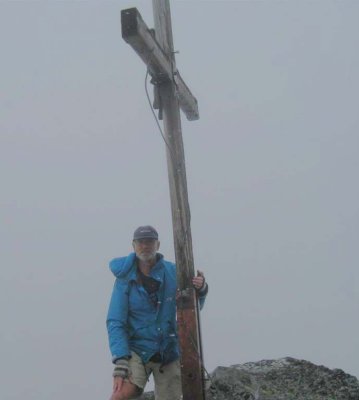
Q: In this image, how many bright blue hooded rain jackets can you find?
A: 1